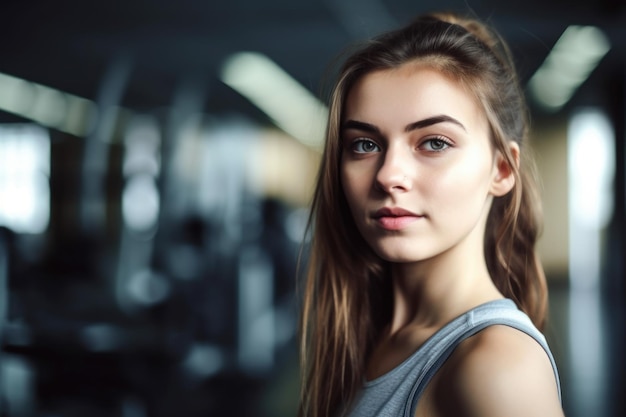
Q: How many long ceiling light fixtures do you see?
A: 3